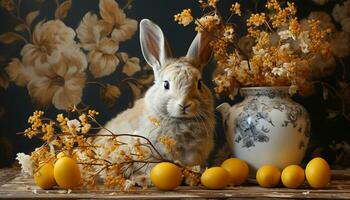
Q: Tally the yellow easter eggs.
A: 8